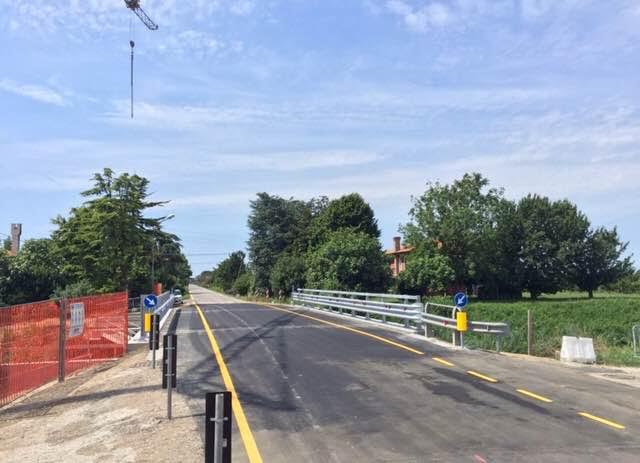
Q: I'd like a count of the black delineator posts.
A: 3